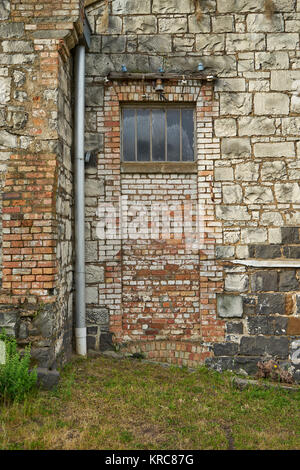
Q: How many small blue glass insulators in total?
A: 3